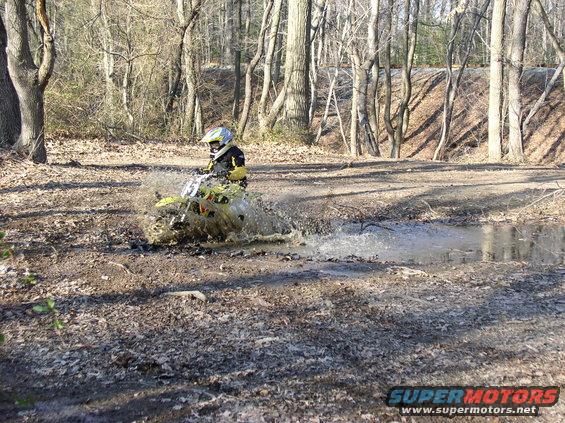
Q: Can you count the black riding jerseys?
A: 1